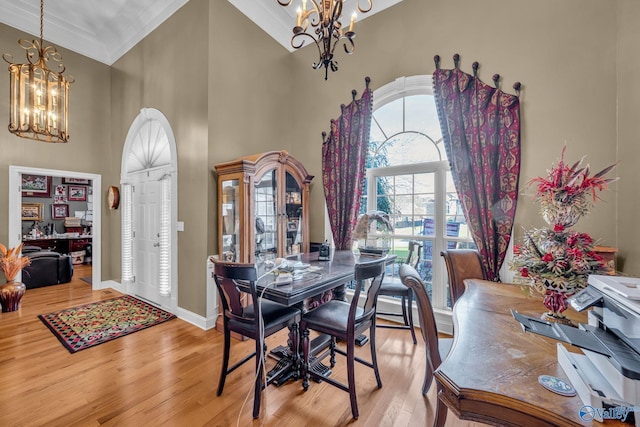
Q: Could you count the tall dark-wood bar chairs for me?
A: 3